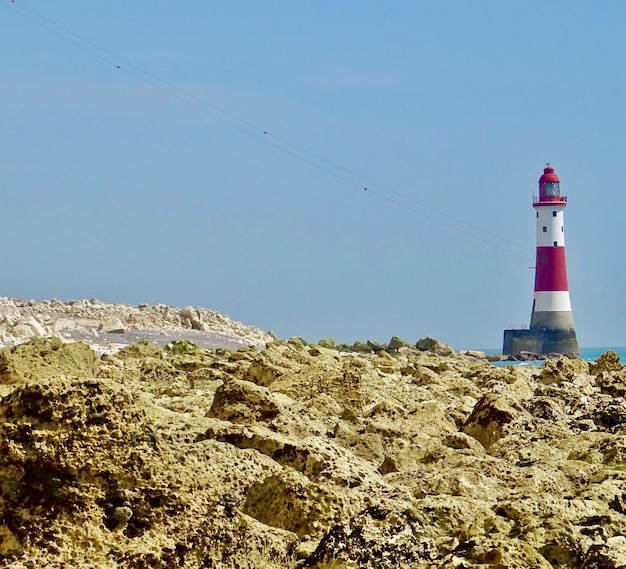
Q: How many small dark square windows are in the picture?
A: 5